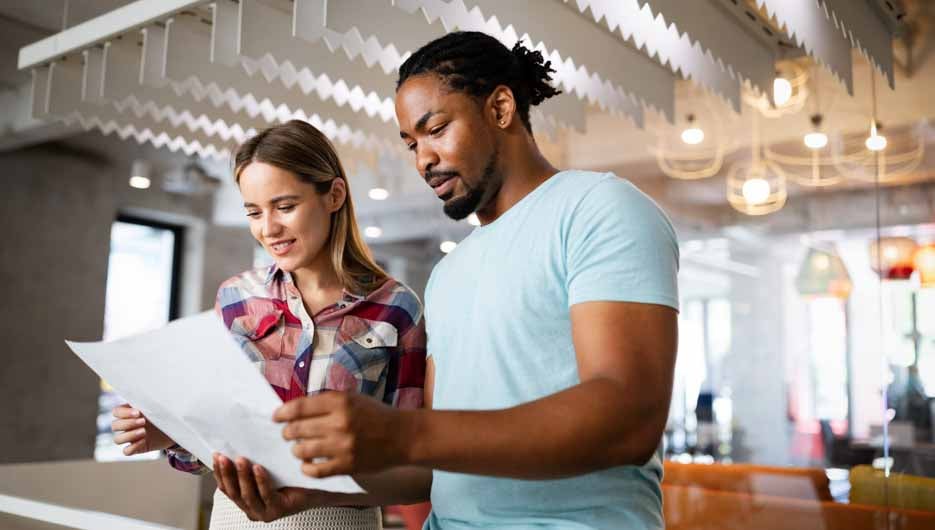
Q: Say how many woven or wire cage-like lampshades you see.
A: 5